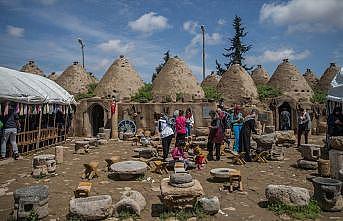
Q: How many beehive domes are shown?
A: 11